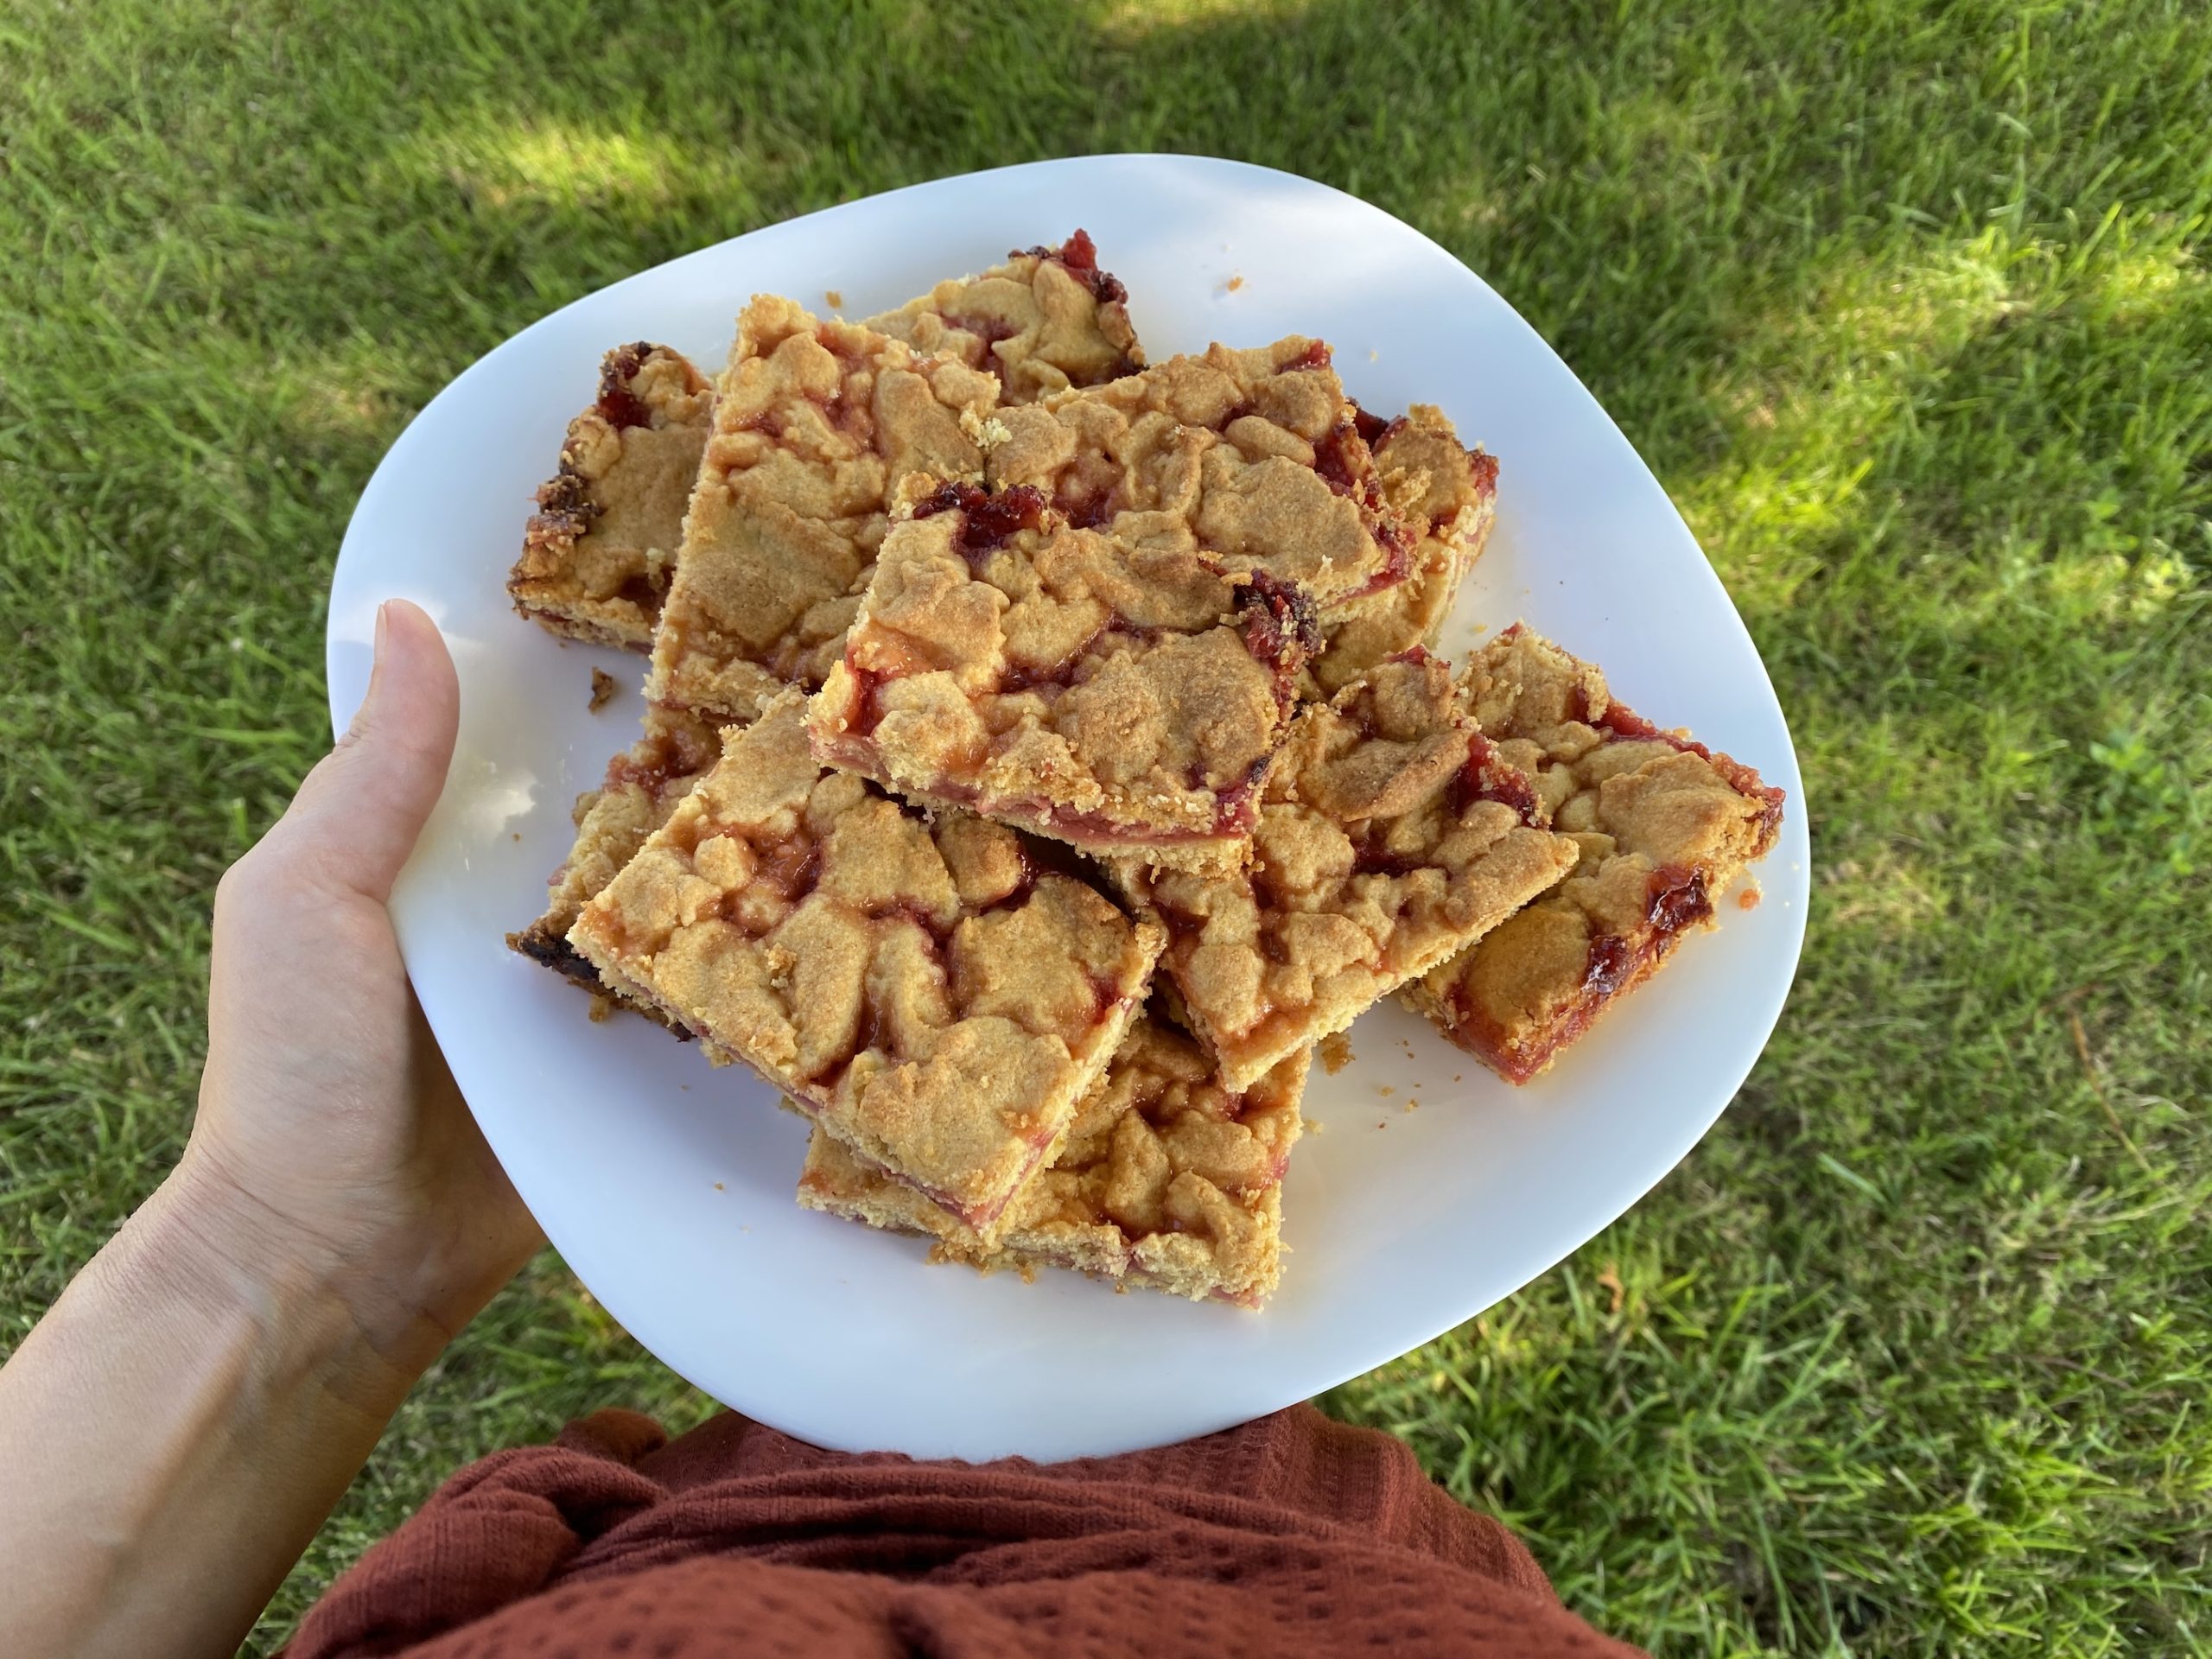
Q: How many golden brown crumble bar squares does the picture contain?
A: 11